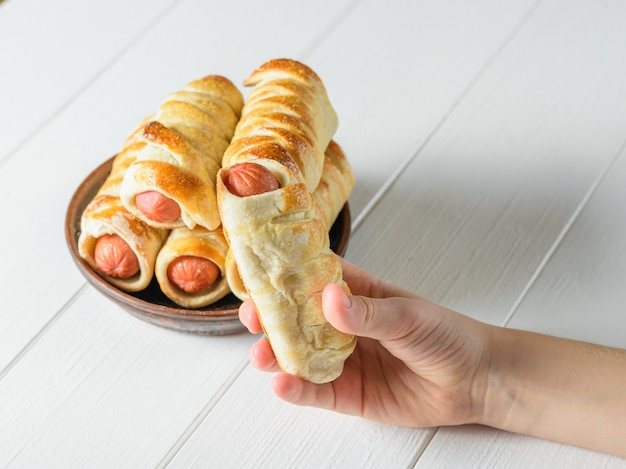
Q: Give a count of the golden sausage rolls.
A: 6